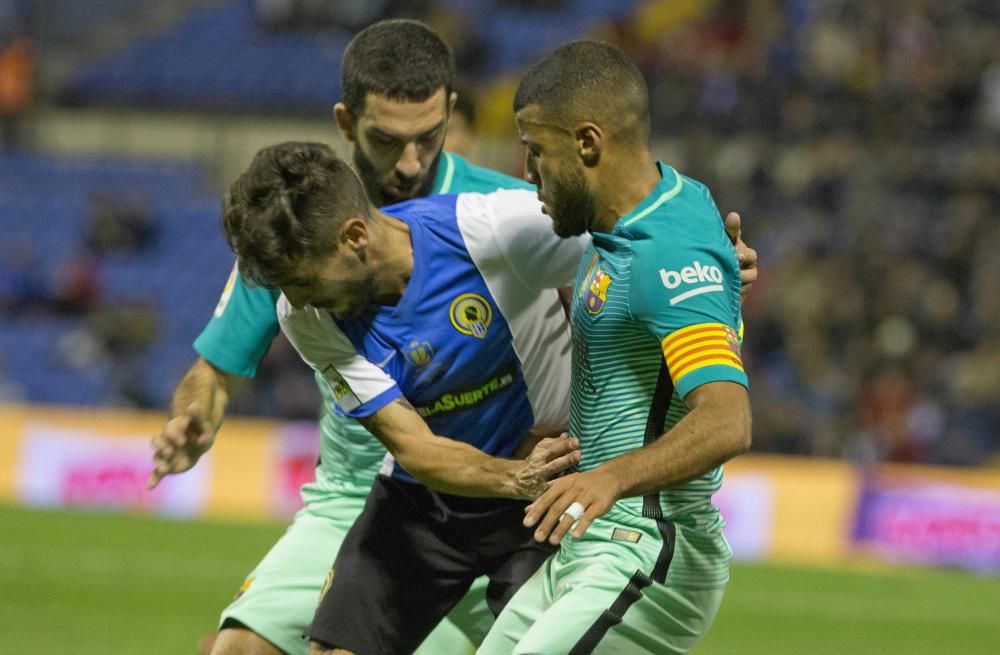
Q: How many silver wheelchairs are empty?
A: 0